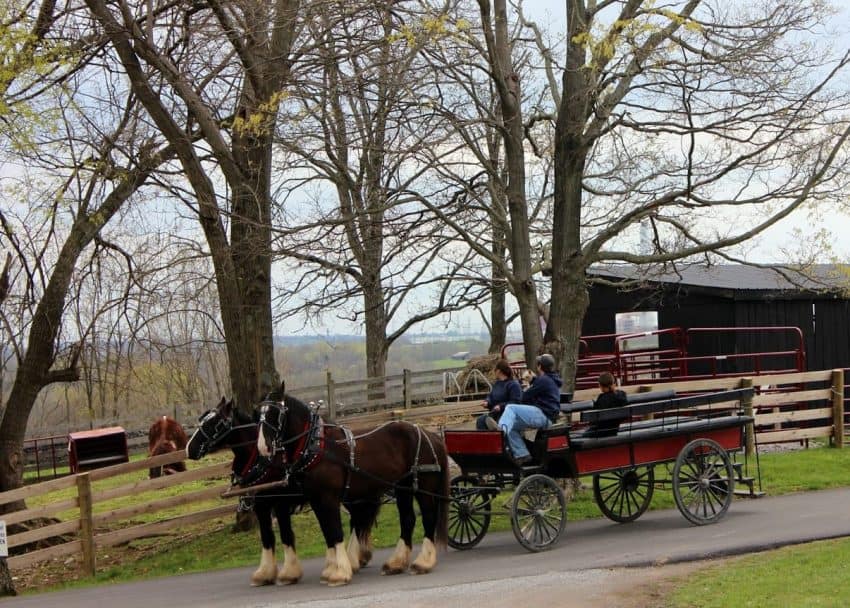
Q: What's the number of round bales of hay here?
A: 1